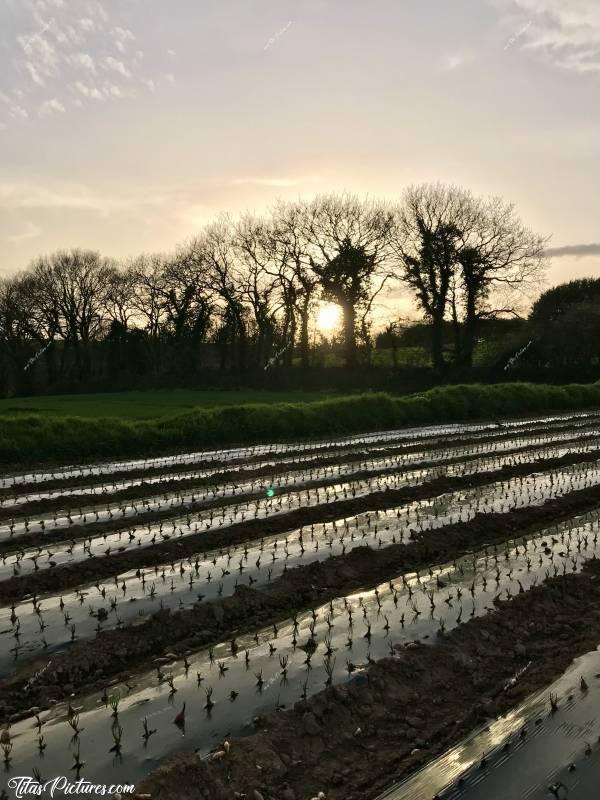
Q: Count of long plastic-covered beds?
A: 7